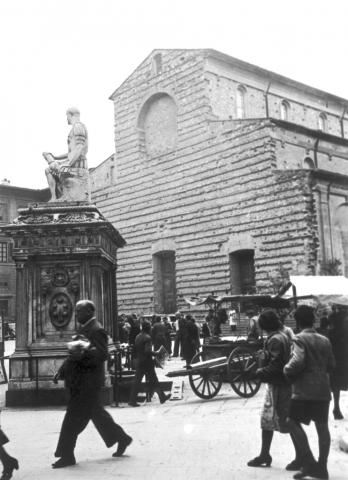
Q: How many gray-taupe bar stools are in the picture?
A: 0